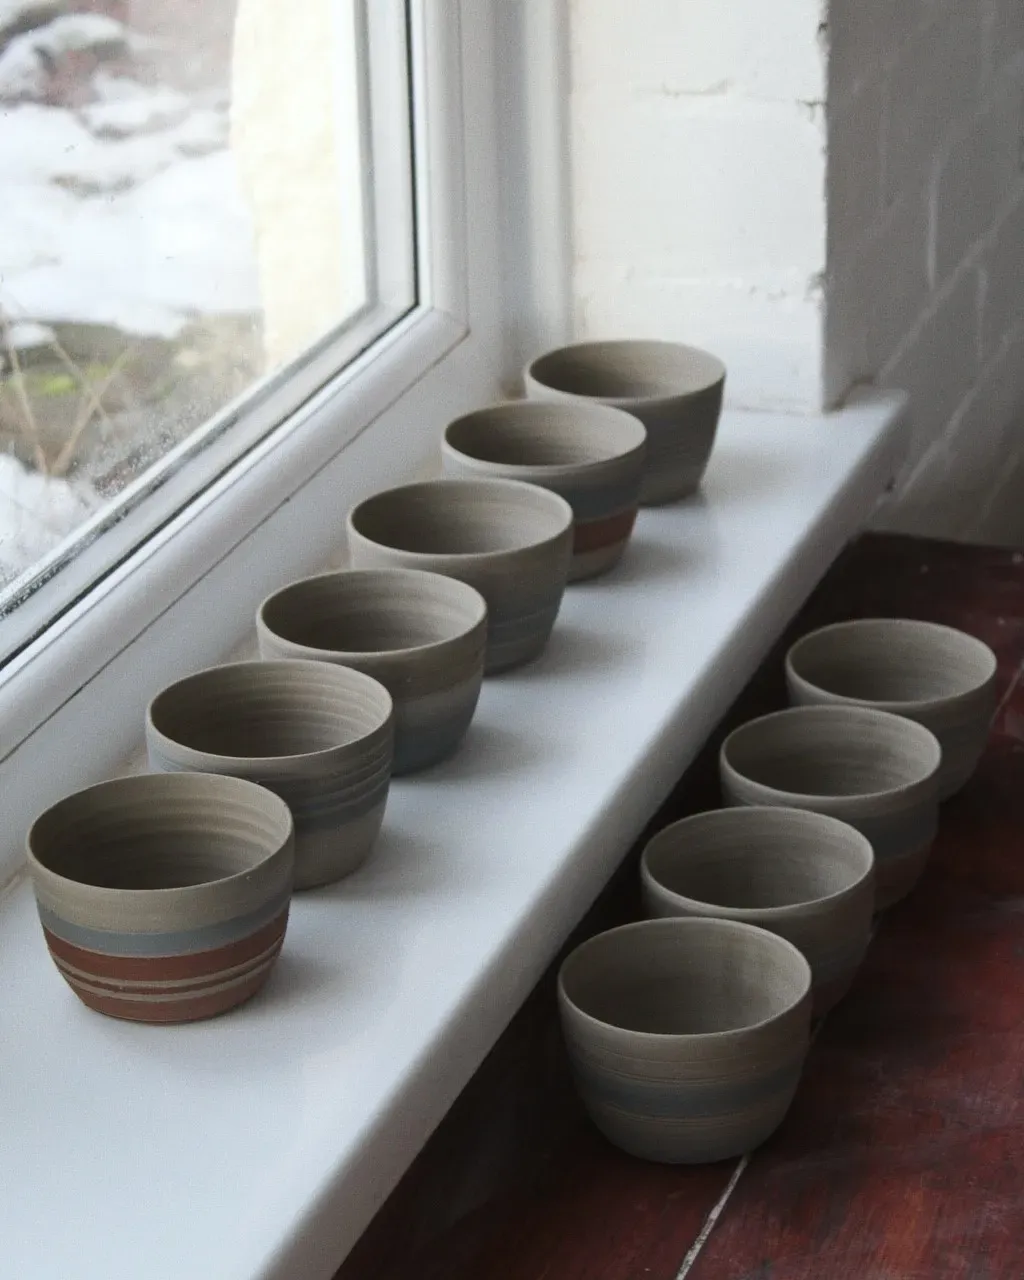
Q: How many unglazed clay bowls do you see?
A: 10